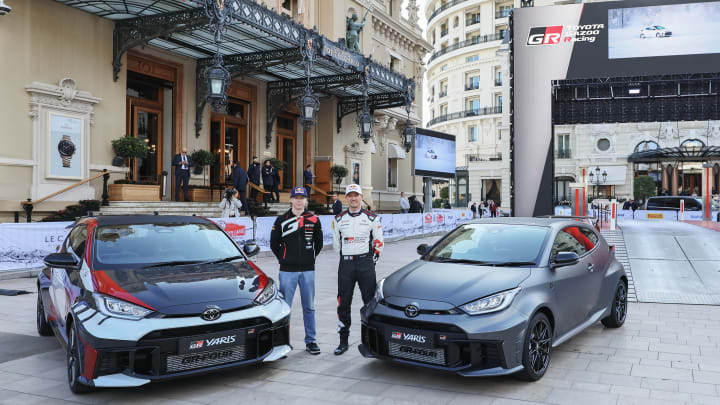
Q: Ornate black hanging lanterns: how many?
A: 4